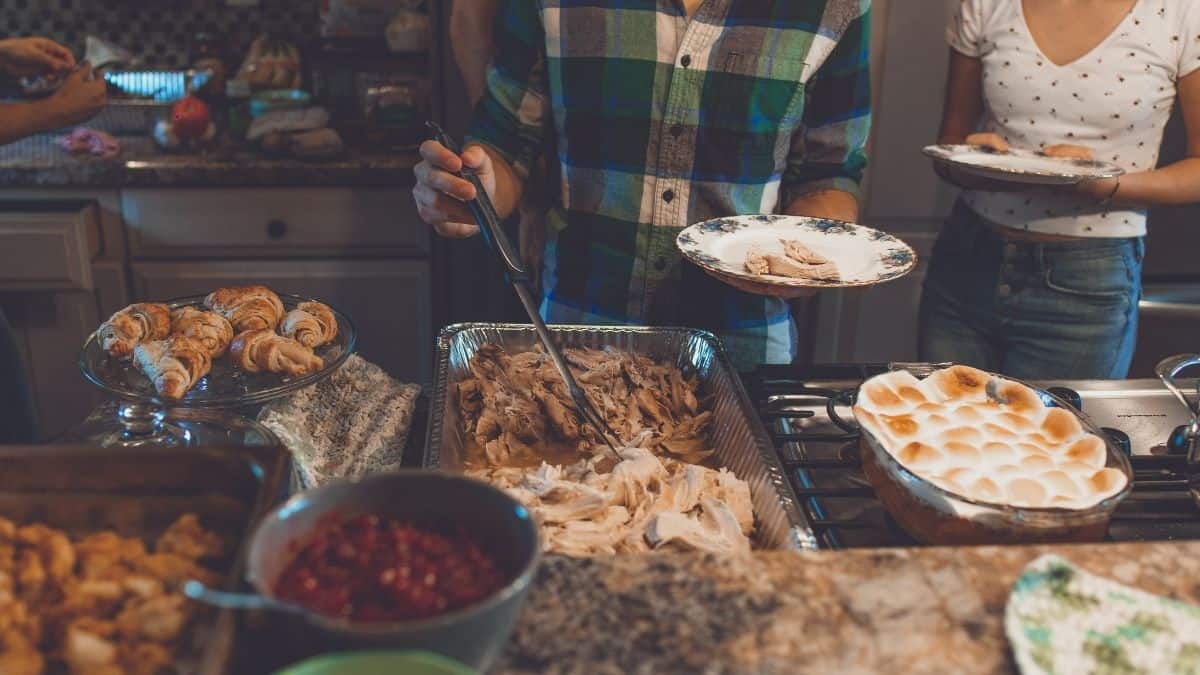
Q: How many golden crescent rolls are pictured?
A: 6